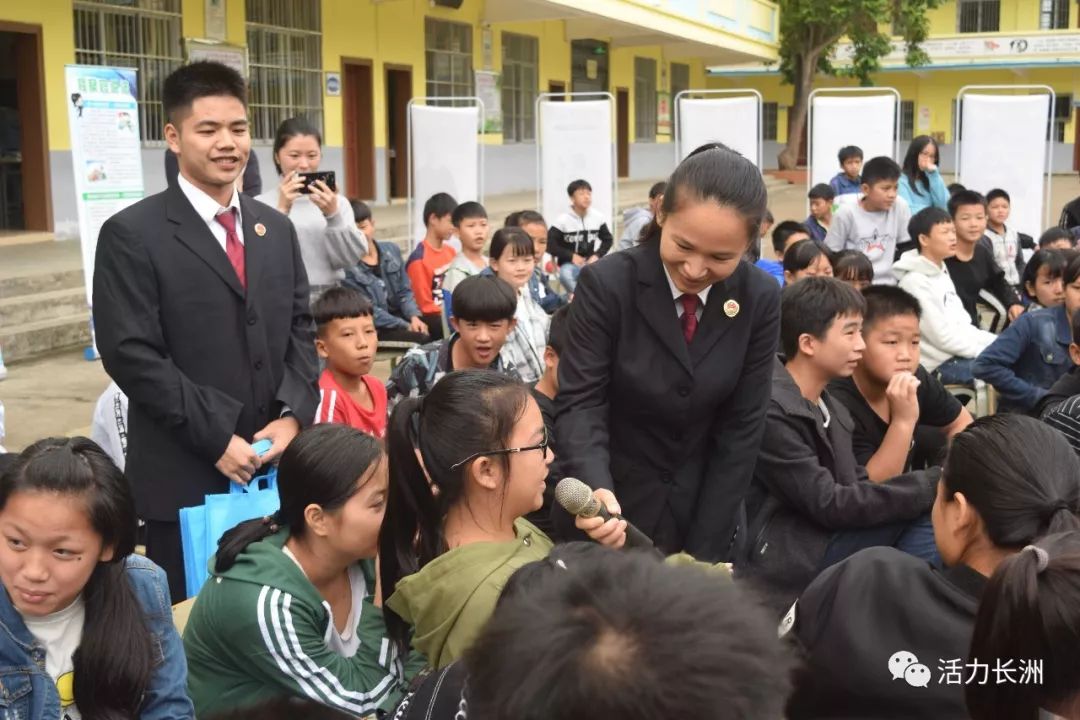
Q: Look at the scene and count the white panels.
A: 5